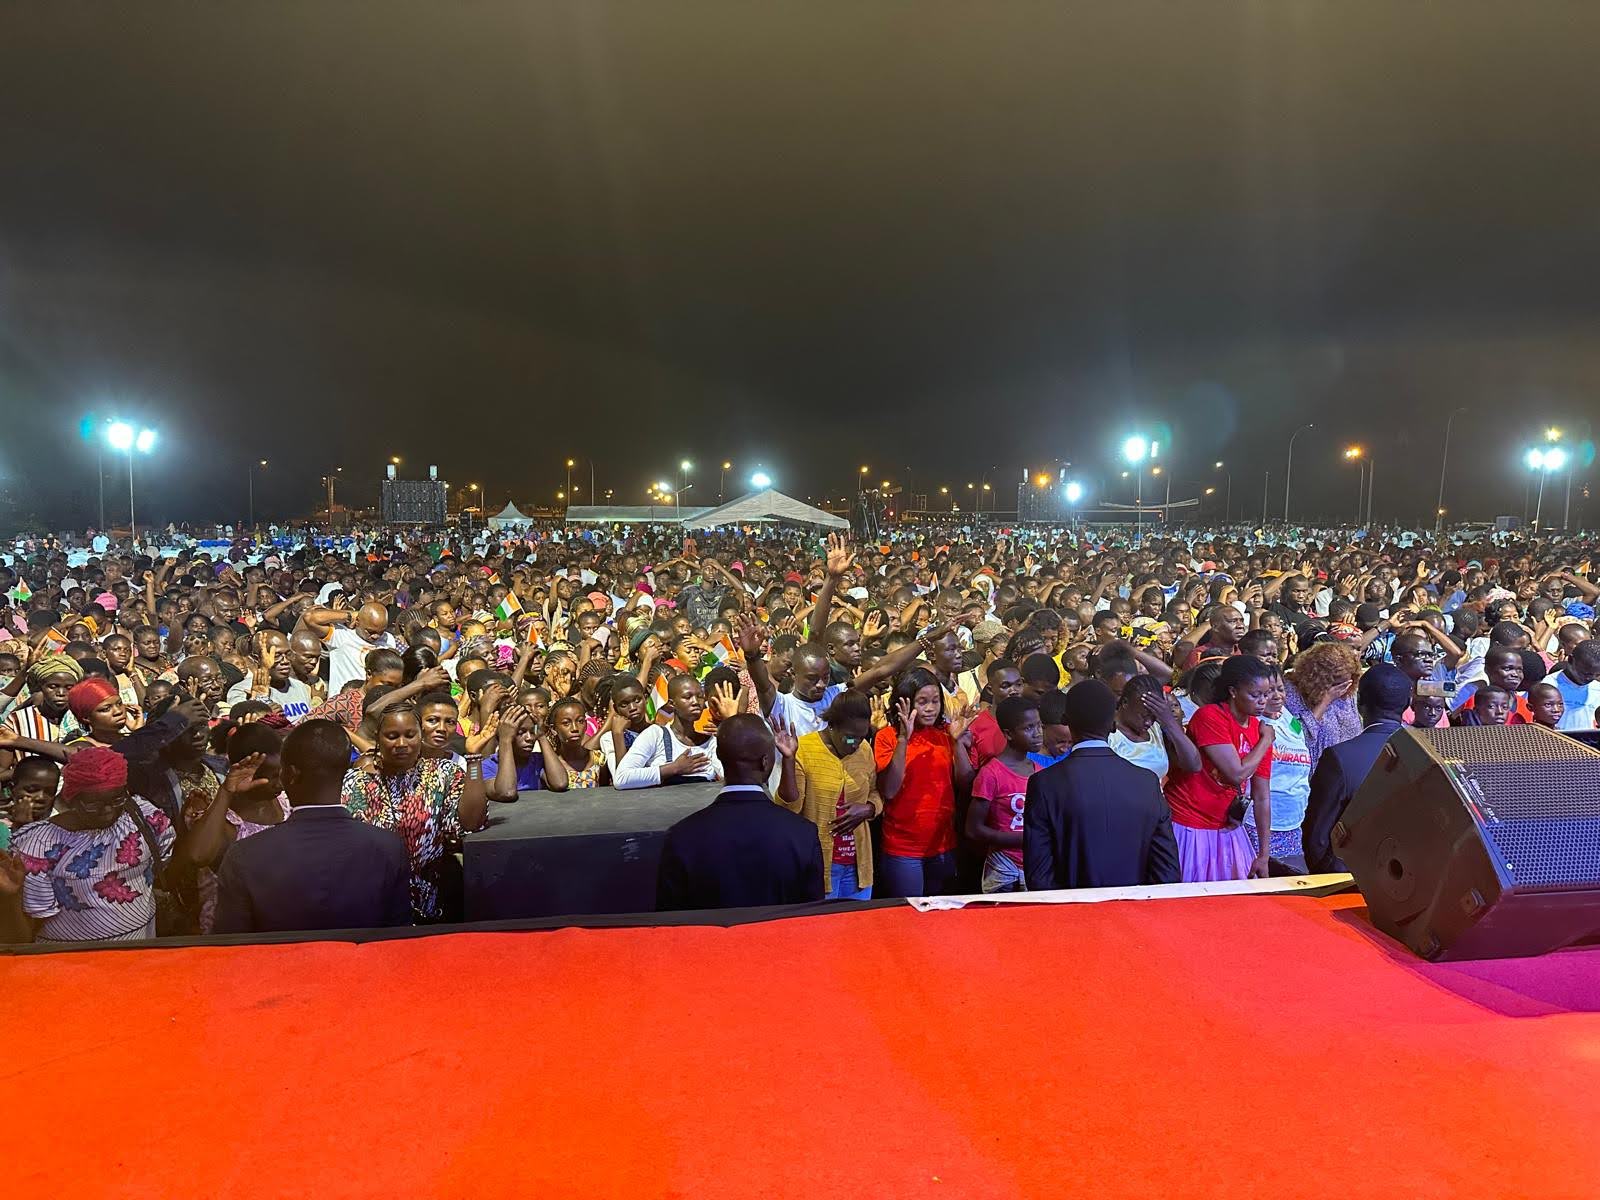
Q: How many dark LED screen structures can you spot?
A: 2